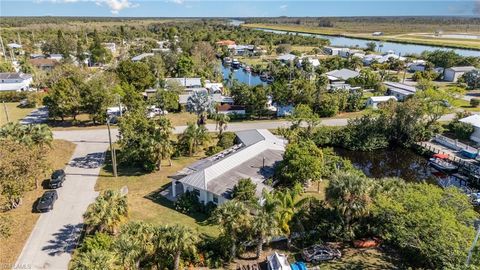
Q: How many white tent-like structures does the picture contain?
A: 1